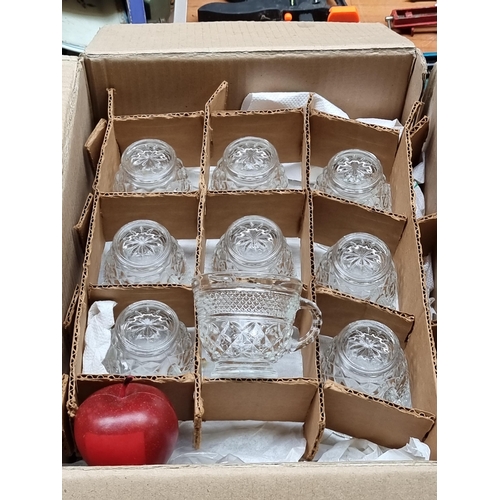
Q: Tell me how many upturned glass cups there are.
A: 8